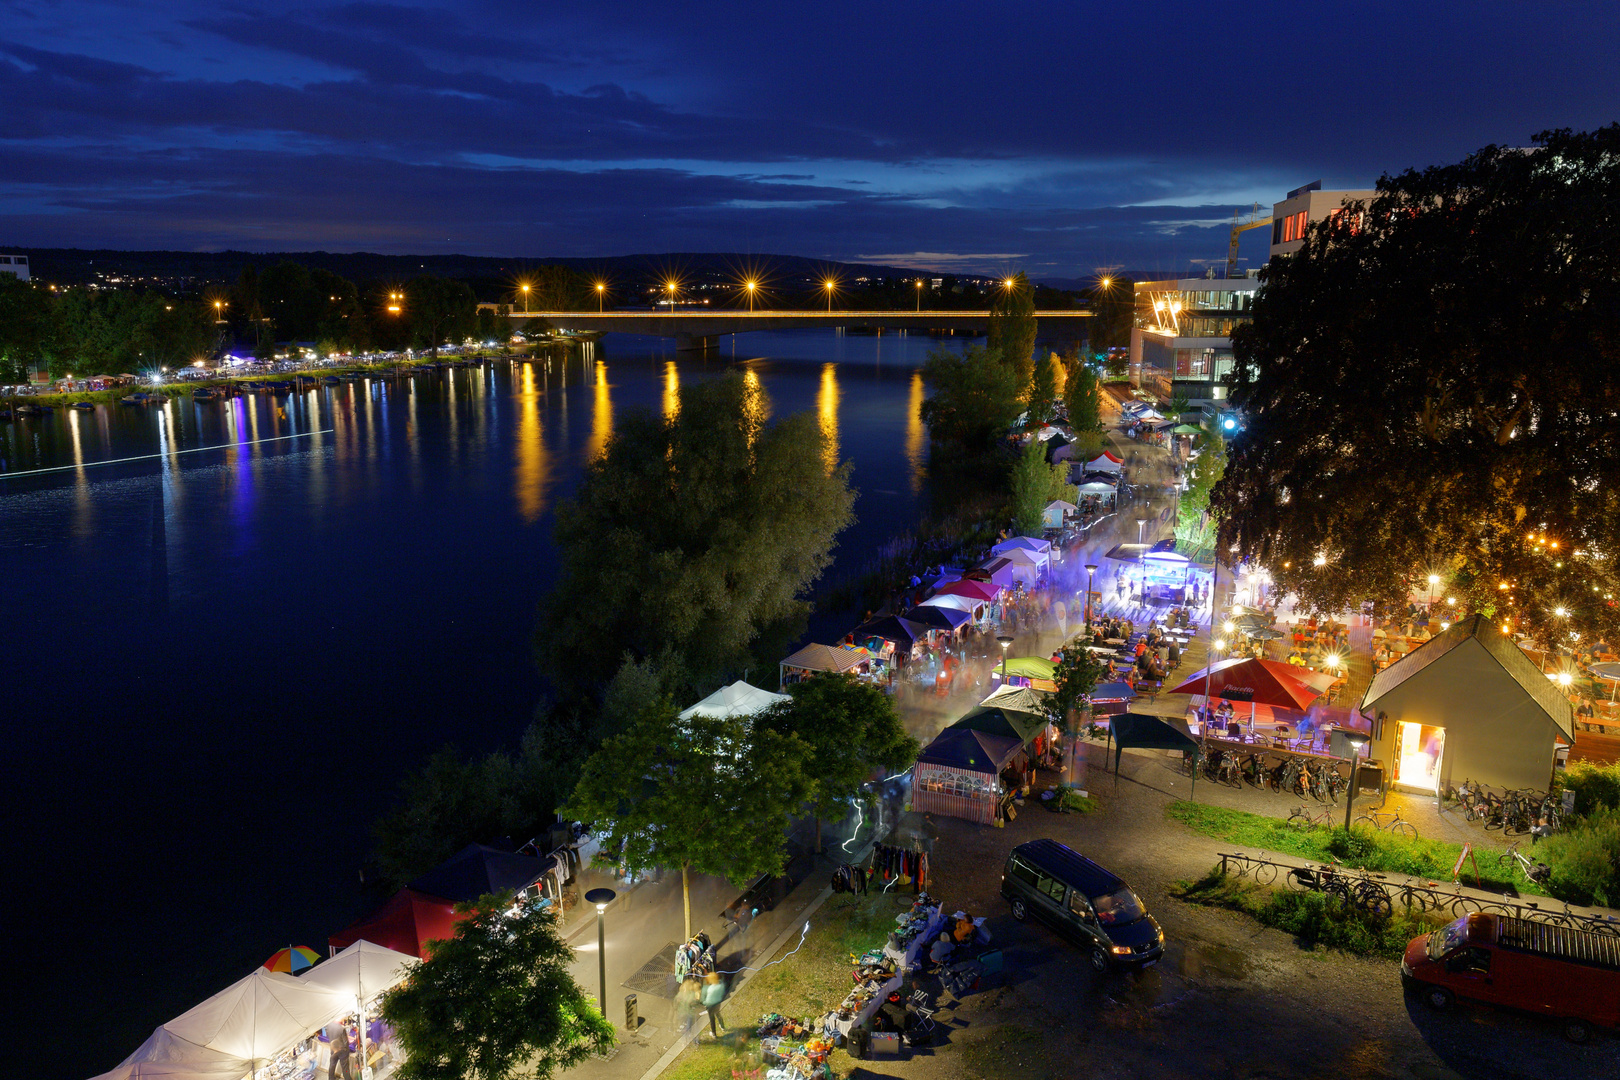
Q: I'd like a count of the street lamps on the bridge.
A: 8